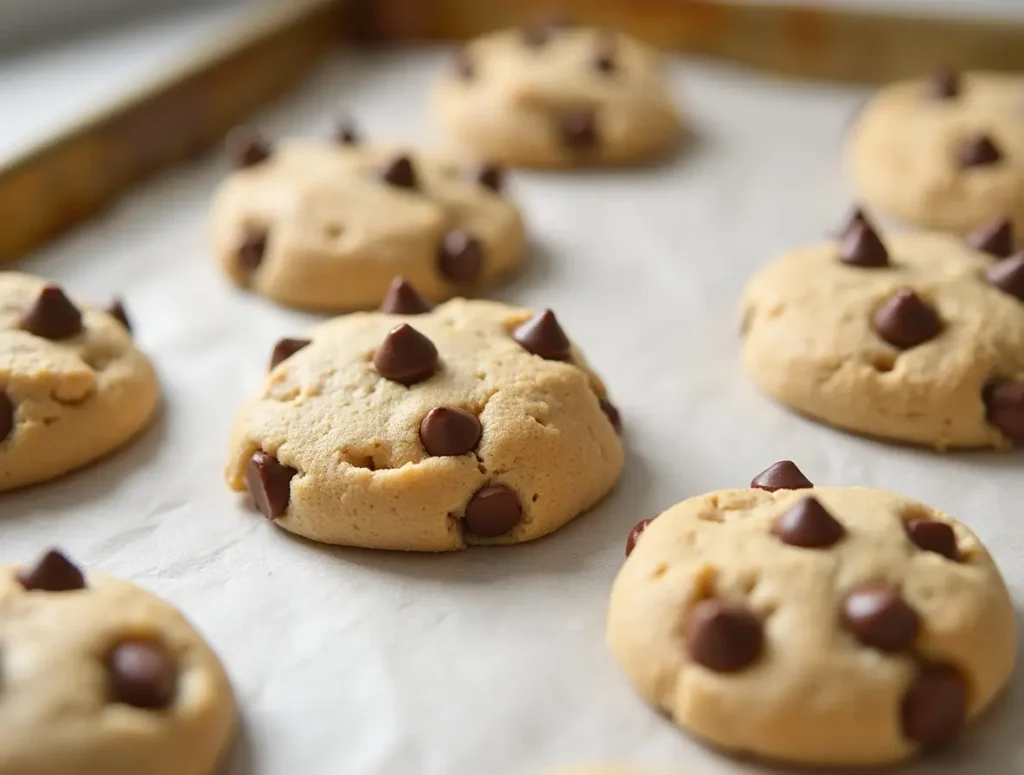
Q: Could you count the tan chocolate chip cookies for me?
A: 8